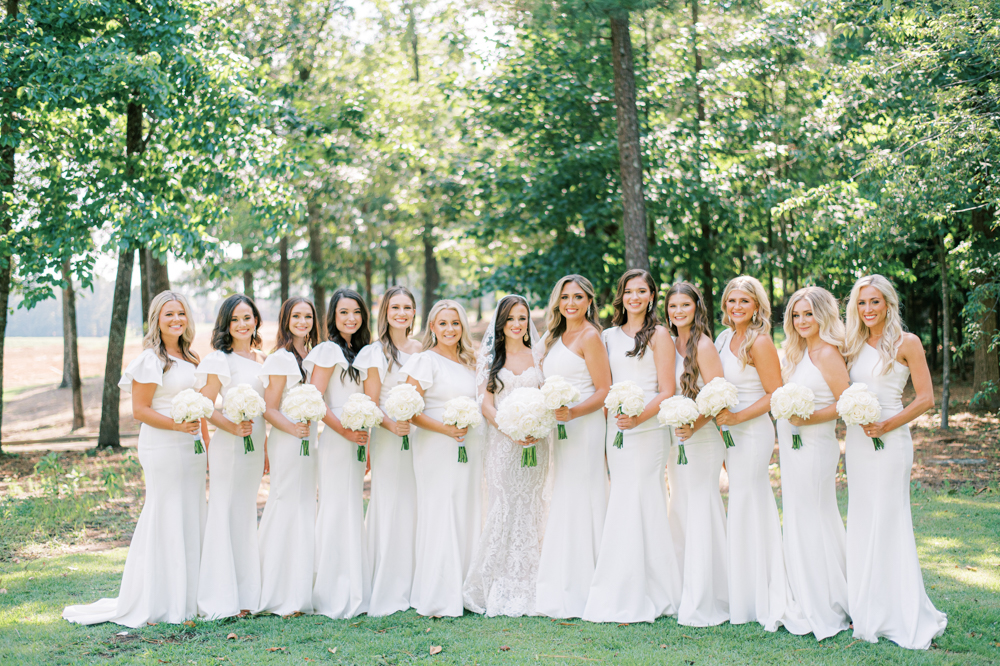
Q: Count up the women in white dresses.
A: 13